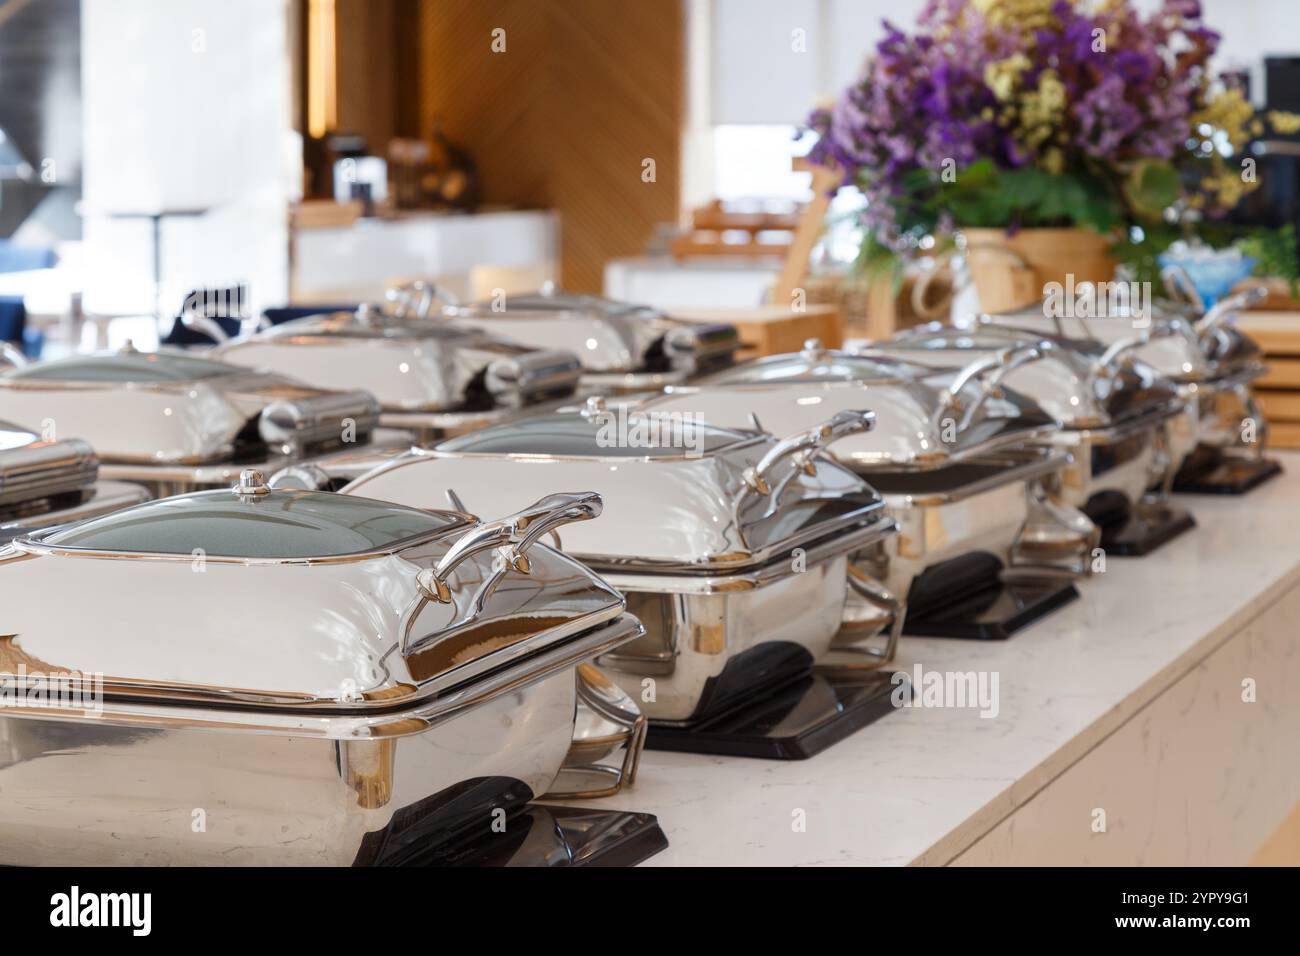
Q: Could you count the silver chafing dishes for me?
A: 9